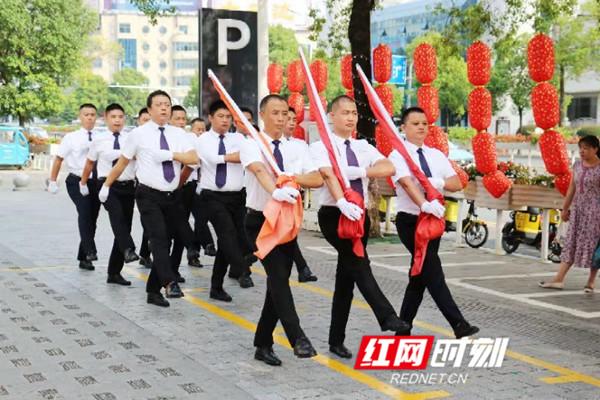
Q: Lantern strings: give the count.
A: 8